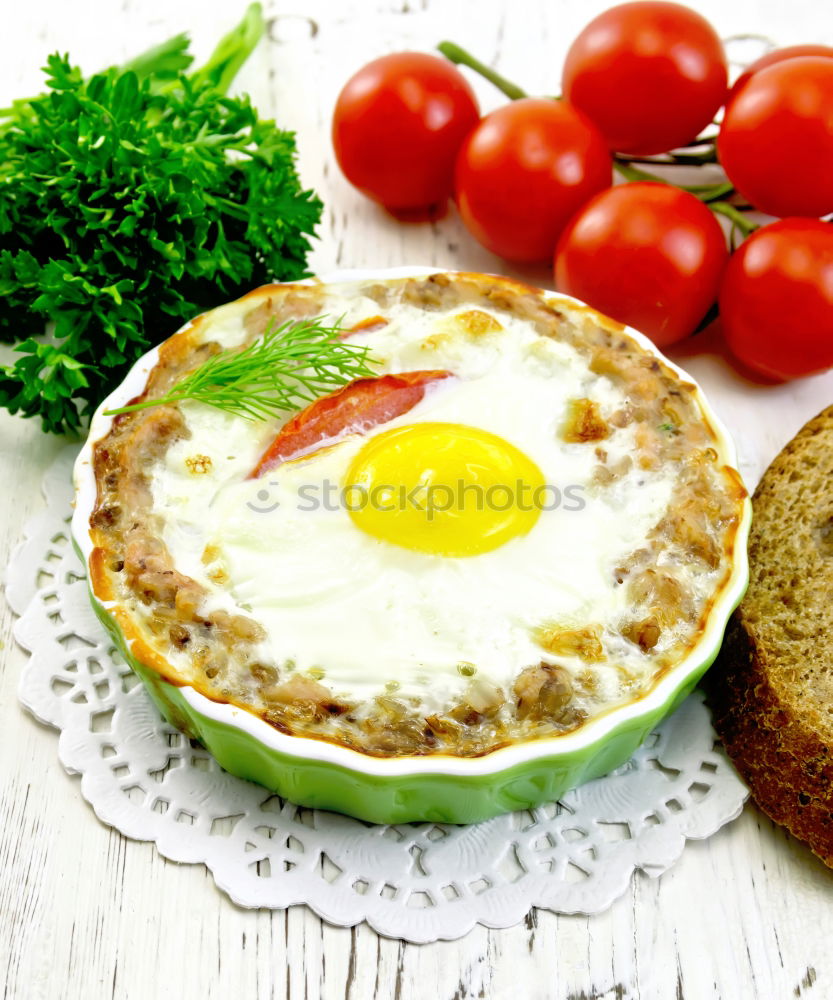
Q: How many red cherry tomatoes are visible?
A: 7